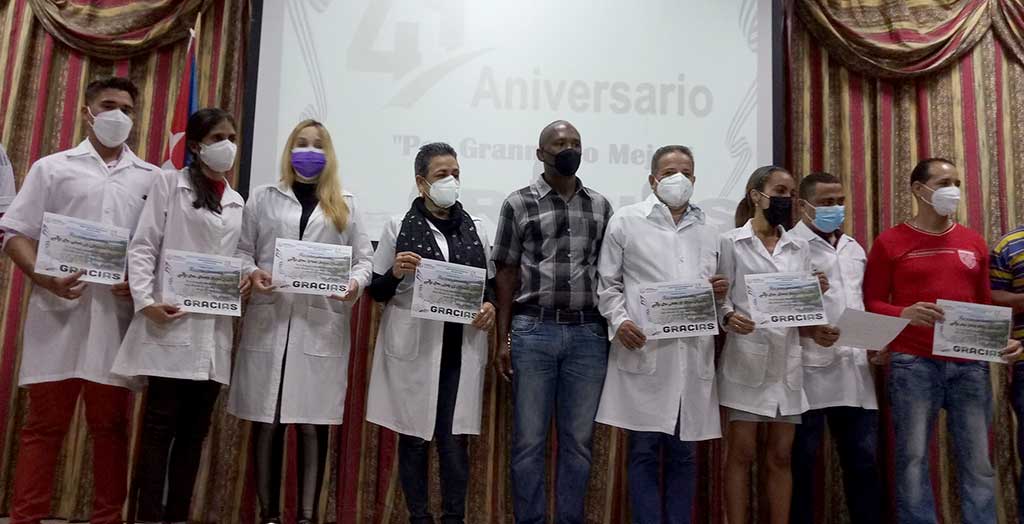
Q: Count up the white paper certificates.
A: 8